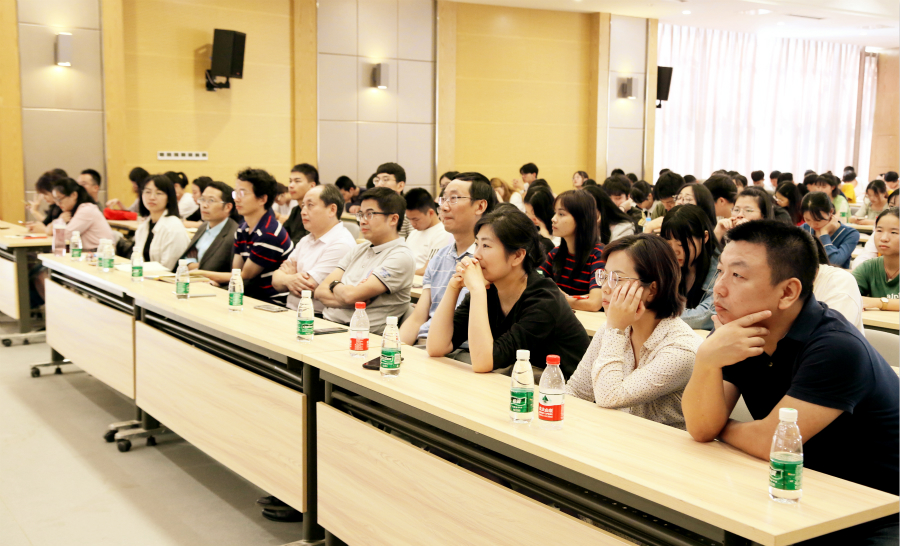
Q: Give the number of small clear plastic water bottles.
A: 12